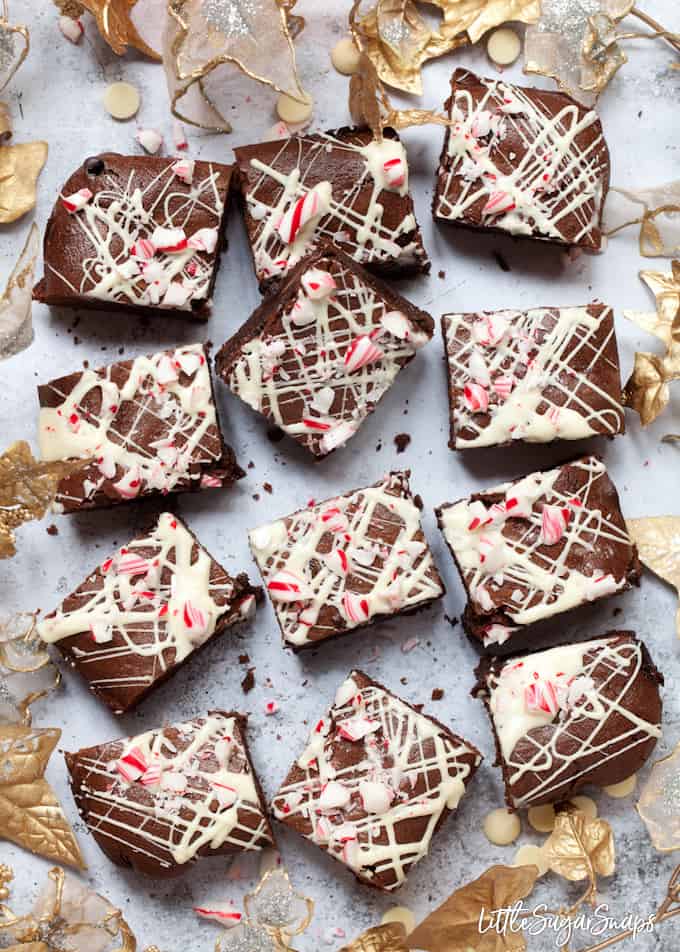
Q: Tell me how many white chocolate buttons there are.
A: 10